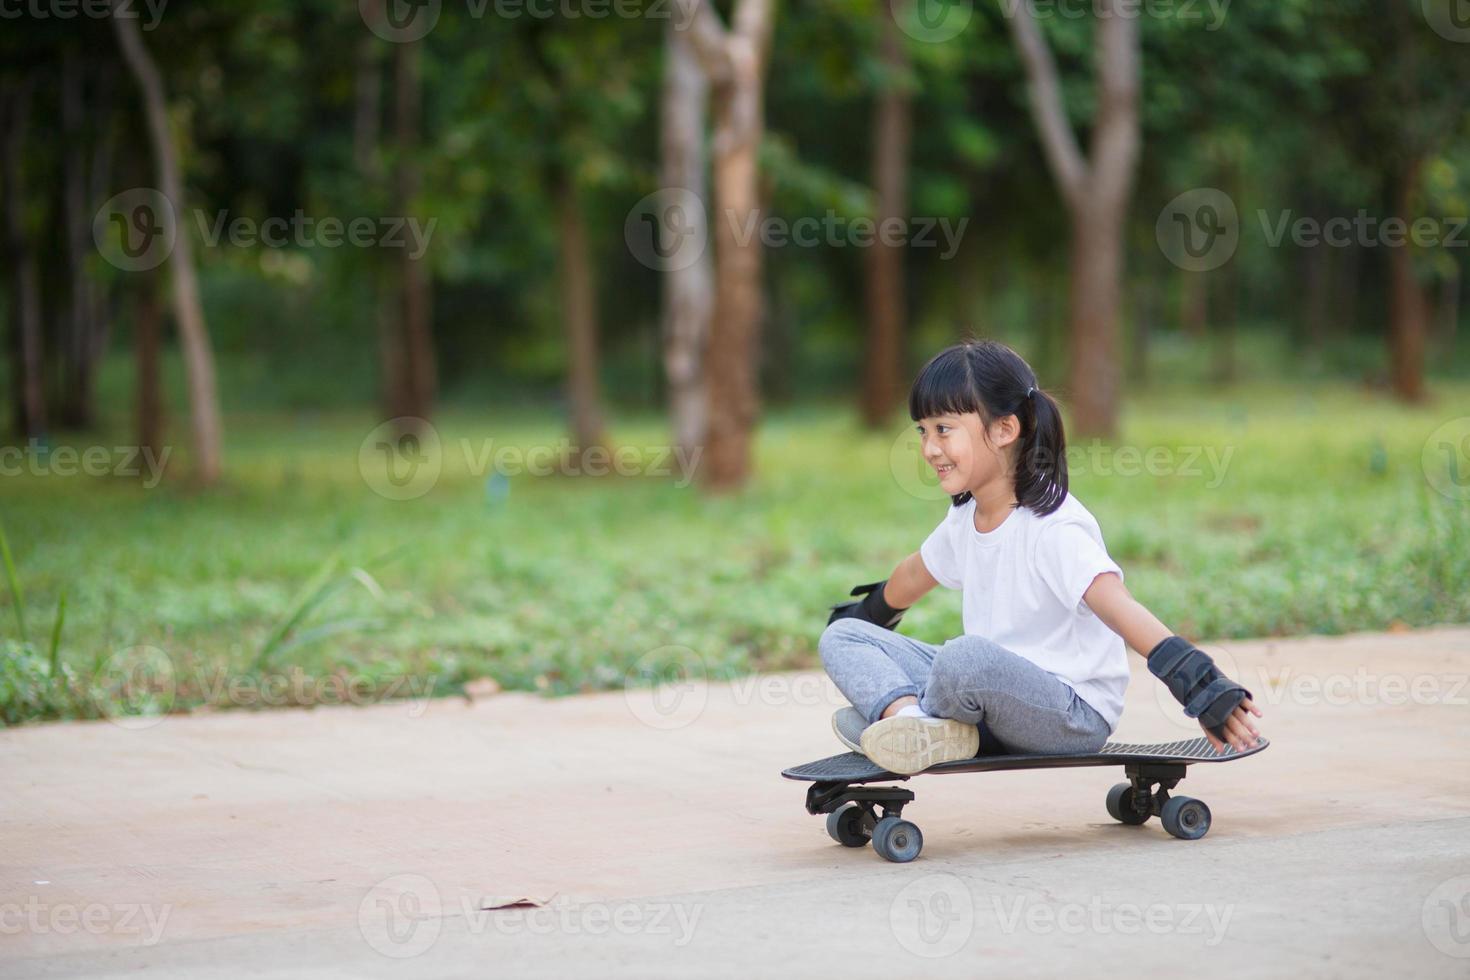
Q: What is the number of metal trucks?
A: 2